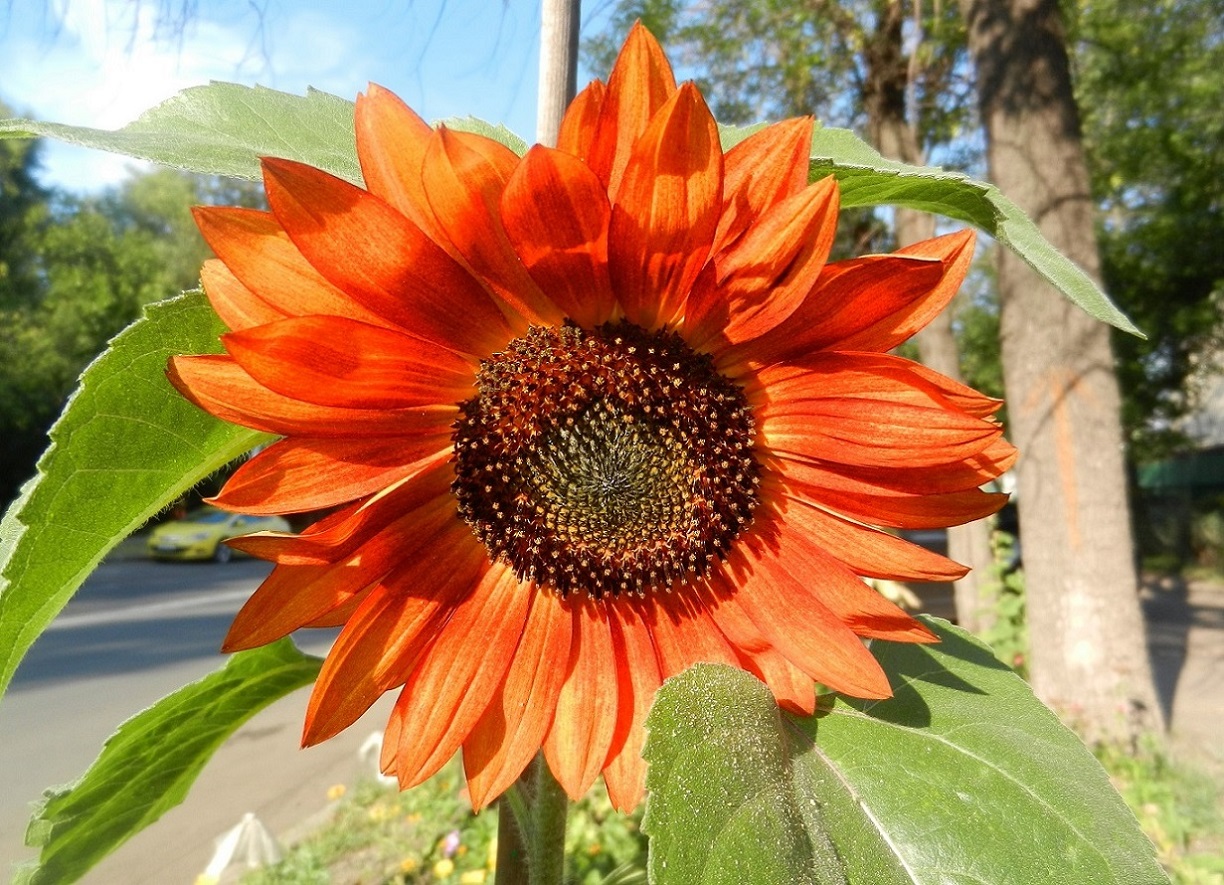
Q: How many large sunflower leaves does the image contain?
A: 5